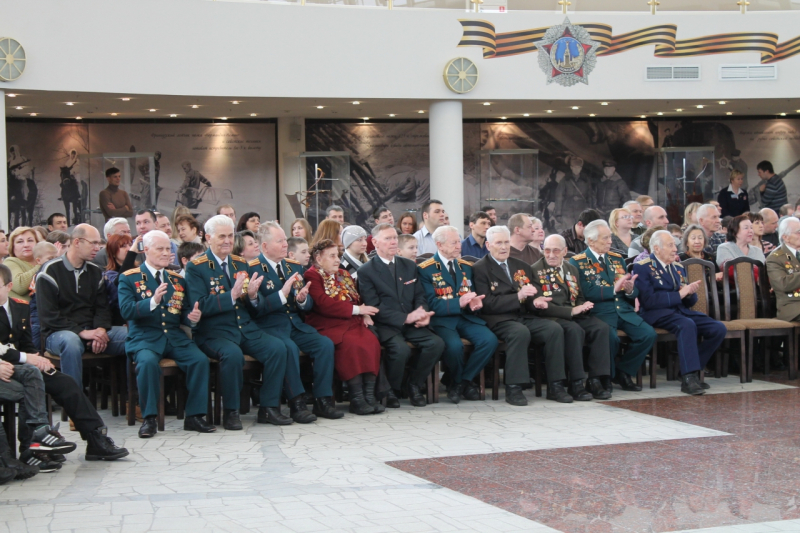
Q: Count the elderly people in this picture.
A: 11